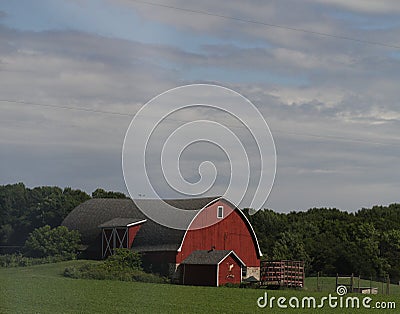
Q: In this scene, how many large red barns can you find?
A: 1